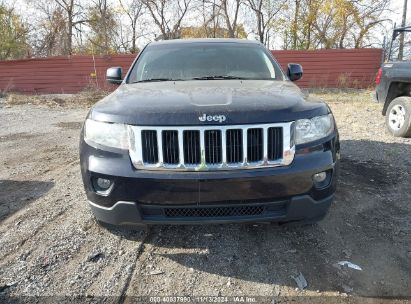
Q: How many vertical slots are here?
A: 7